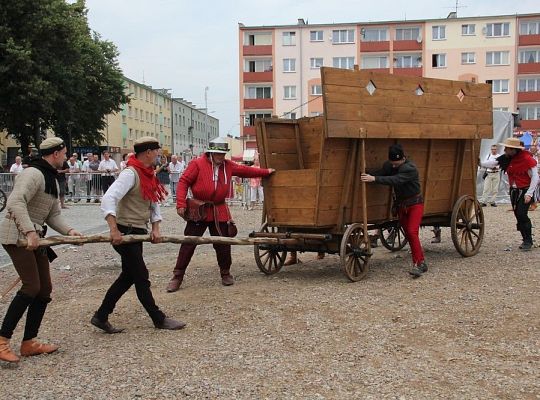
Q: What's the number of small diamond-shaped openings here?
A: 3